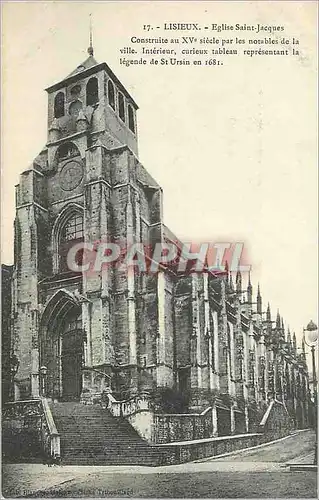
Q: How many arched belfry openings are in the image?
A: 5